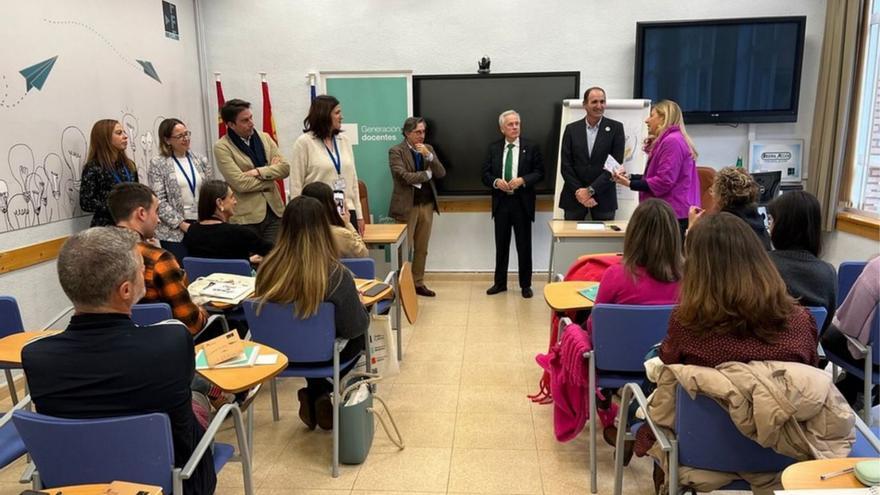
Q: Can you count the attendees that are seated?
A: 10